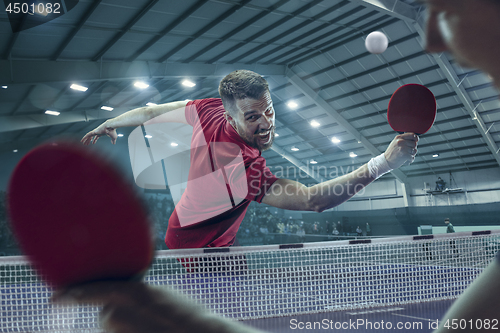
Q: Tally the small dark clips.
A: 5